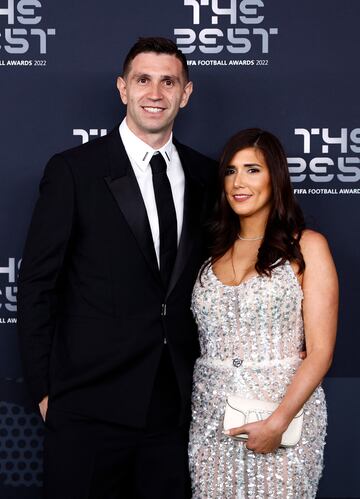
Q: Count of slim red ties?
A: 0